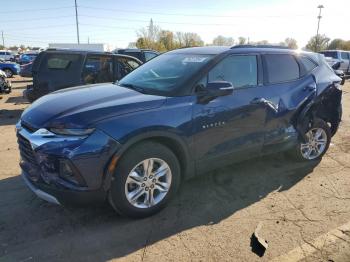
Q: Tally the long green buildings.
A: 0